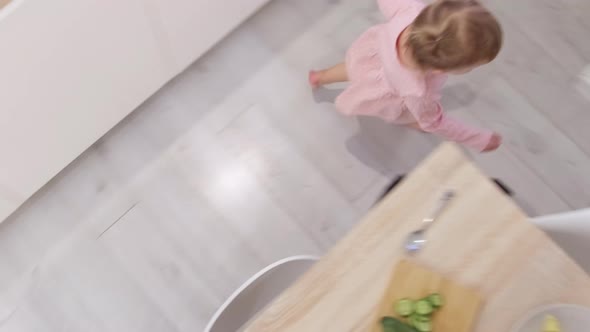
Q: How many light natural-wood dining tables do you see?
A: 1